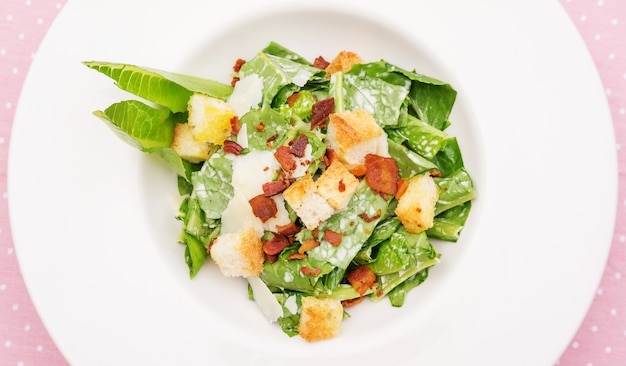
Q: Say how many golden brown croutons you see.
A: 9